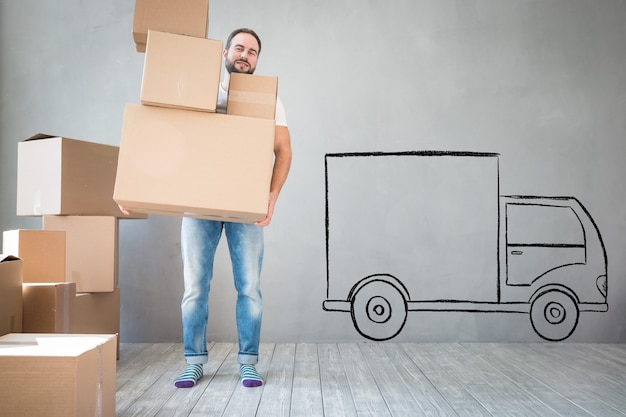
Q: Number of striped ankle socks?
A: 2